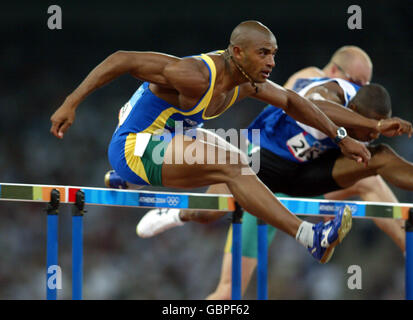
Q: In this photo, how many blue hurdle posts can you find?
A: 5